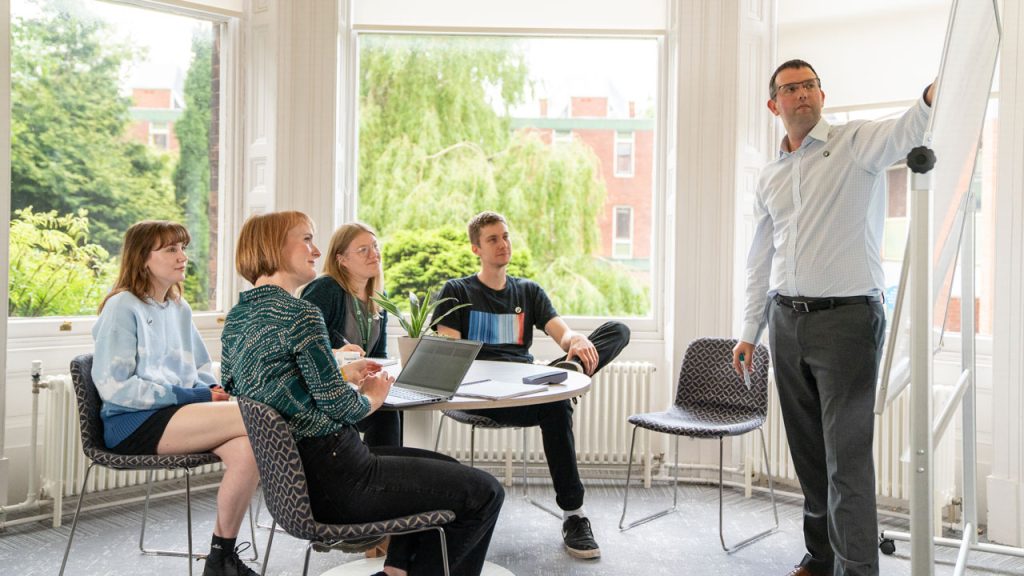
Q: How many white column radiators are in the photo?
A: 3